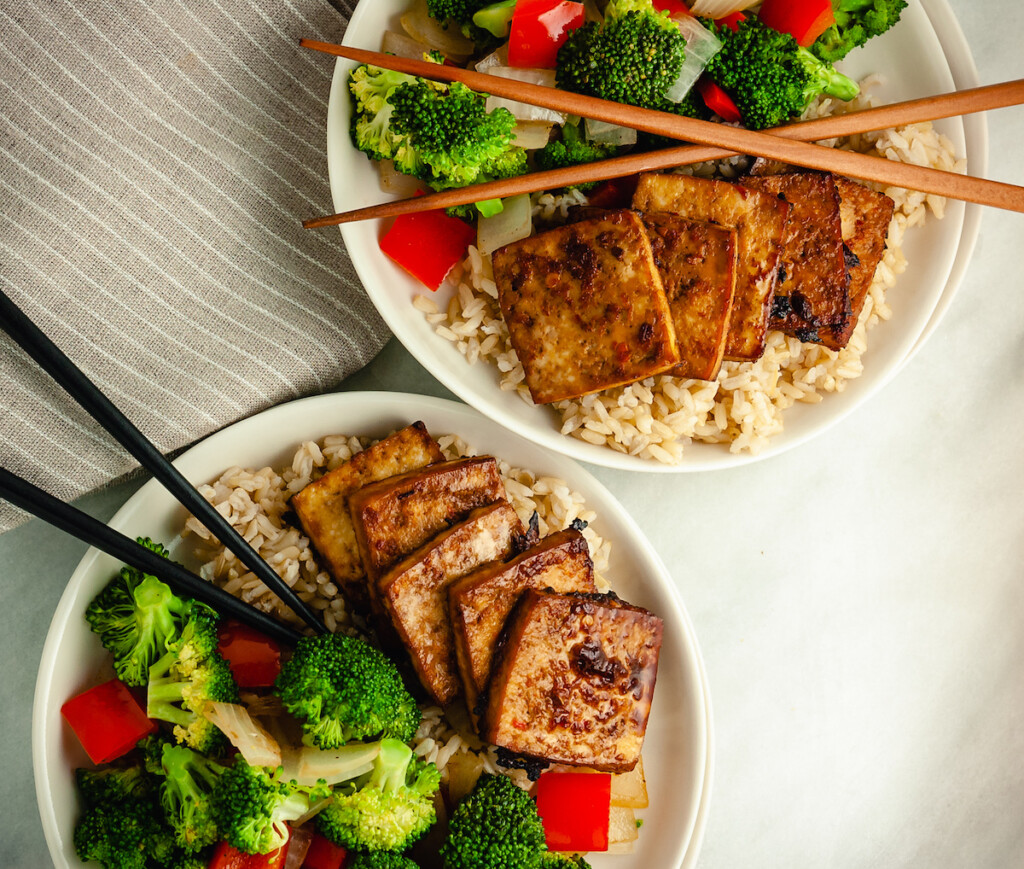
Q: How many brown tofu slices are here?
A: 10